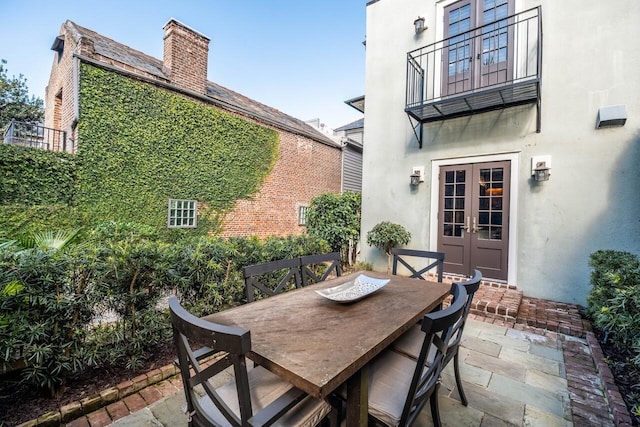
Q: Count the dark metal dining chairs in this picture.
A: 6